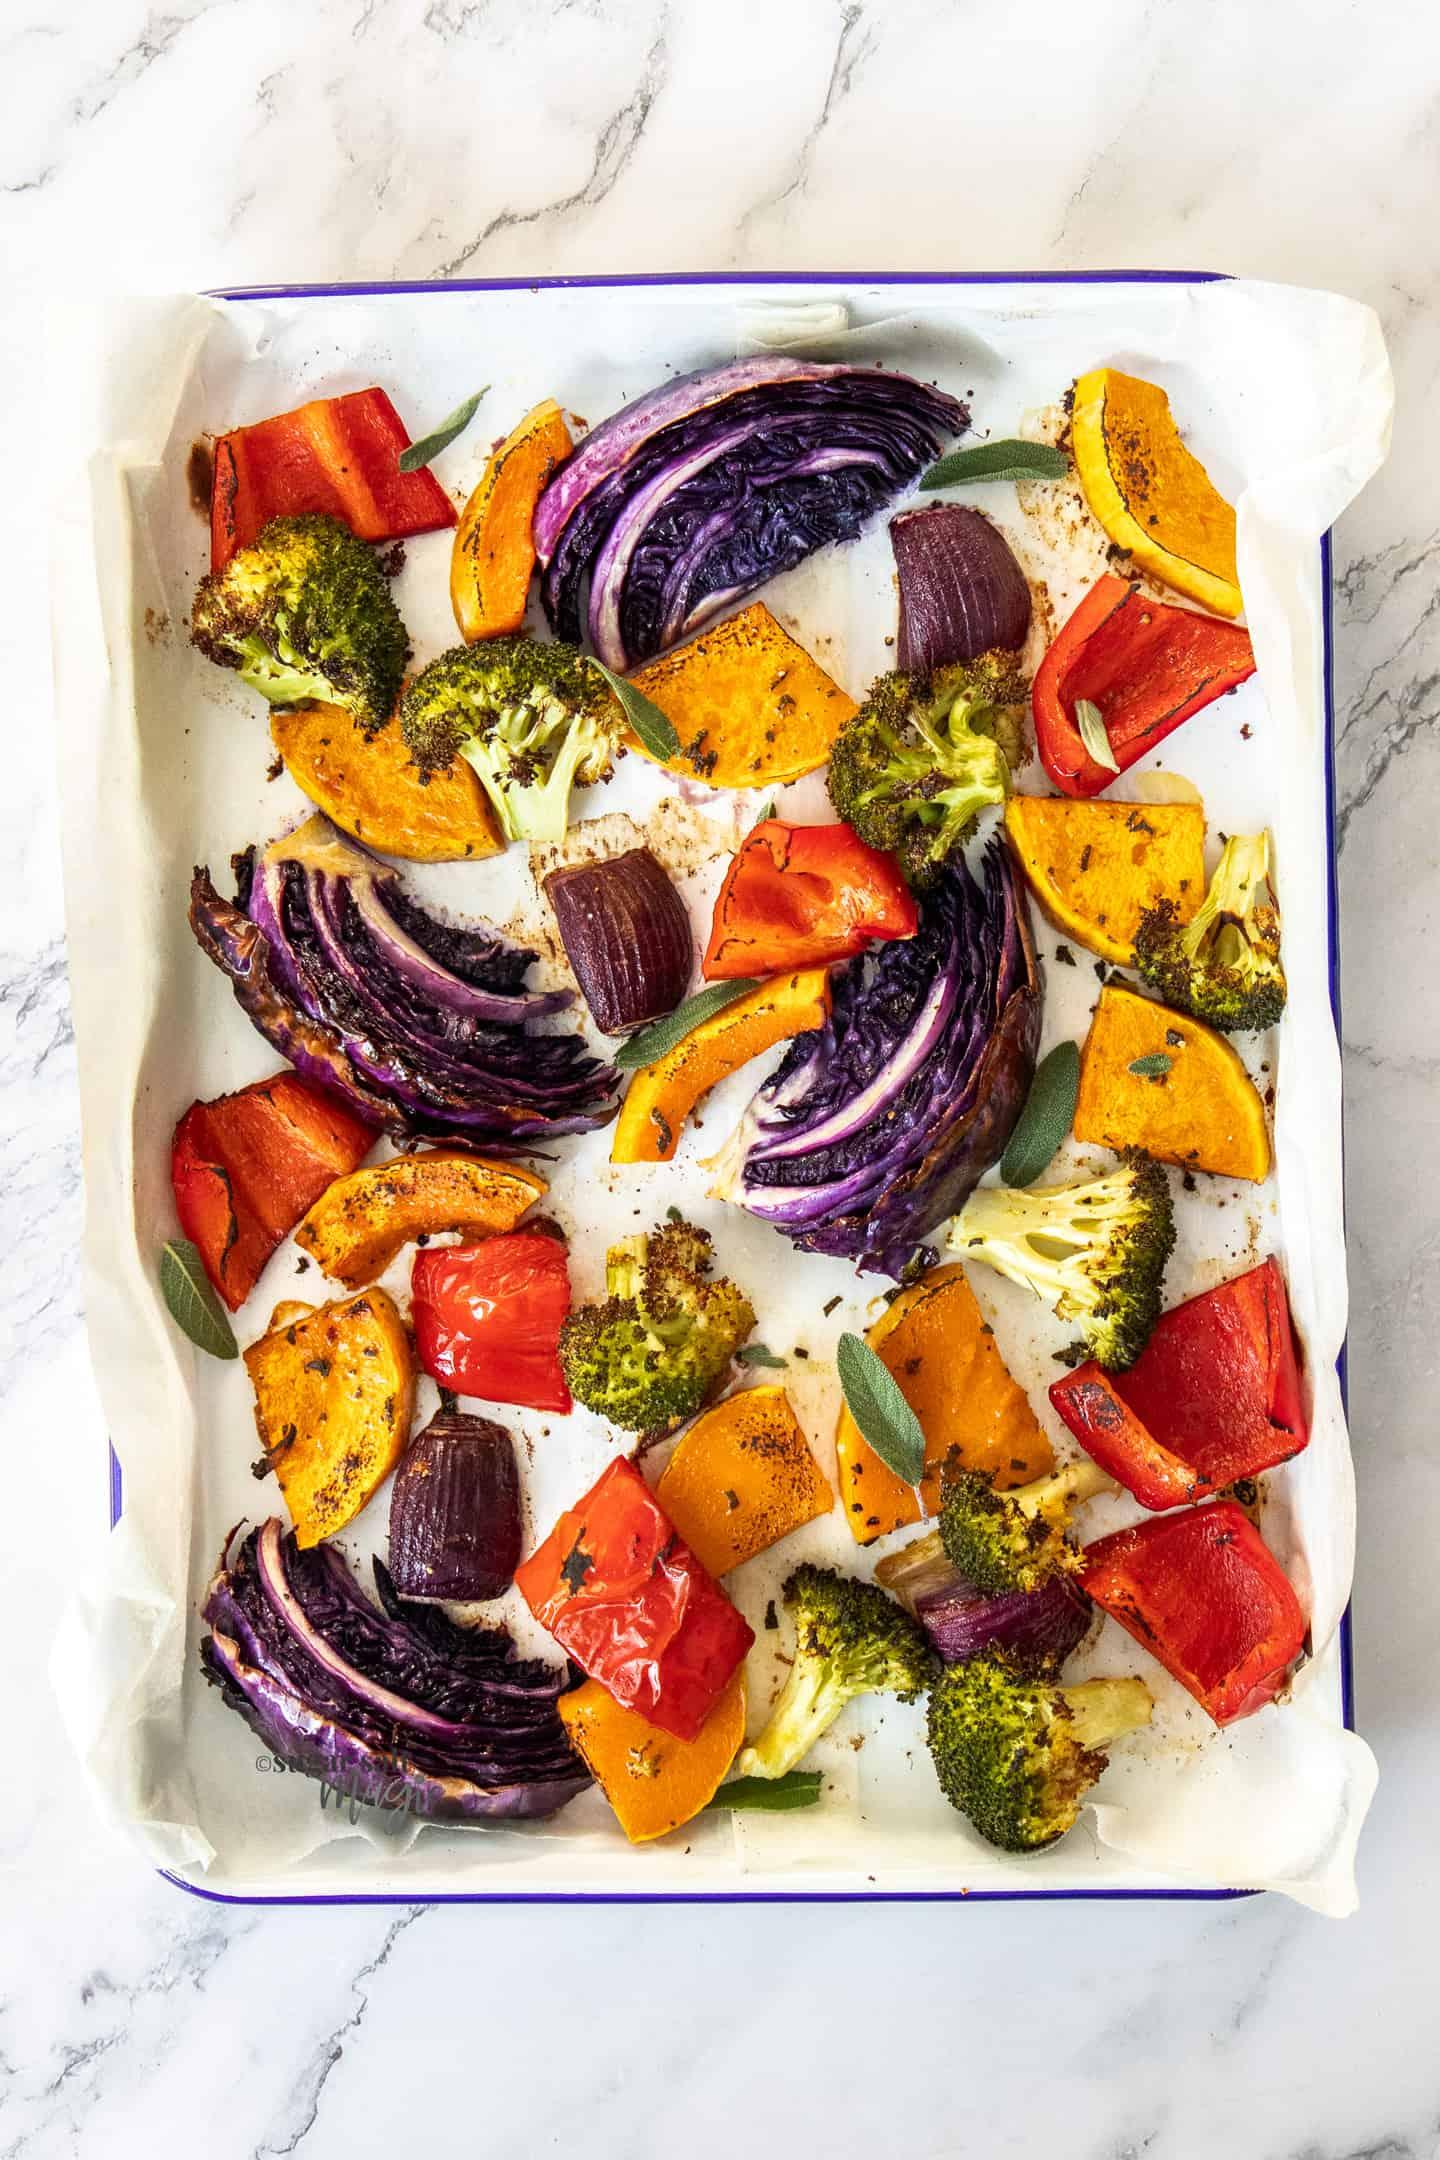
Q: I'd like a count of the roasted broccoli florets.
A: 9